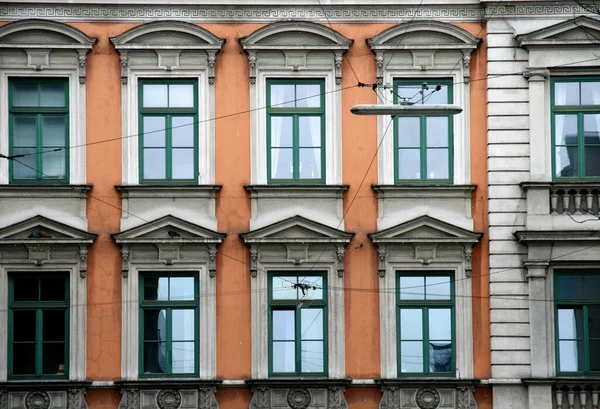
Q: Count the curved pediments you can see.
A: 4